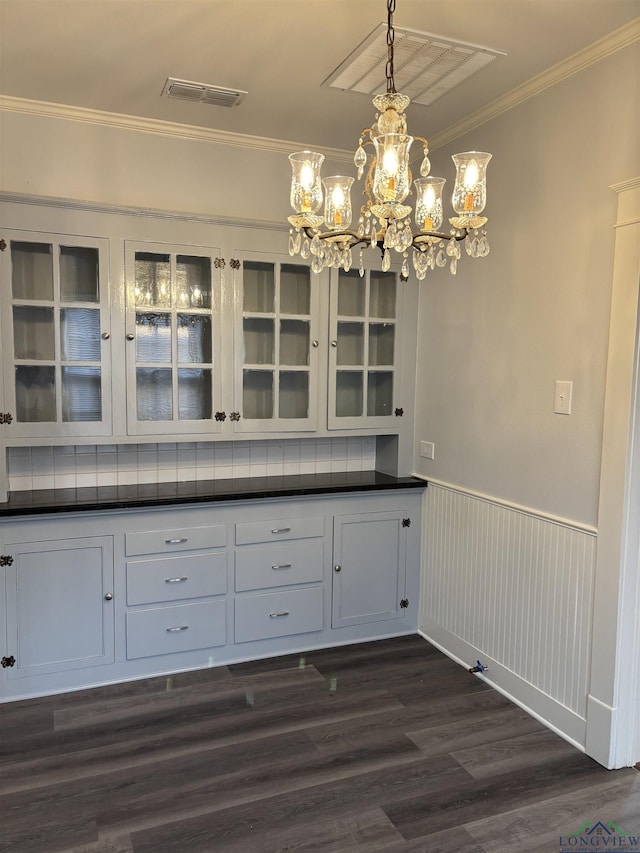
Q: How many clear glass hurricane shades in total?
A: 5